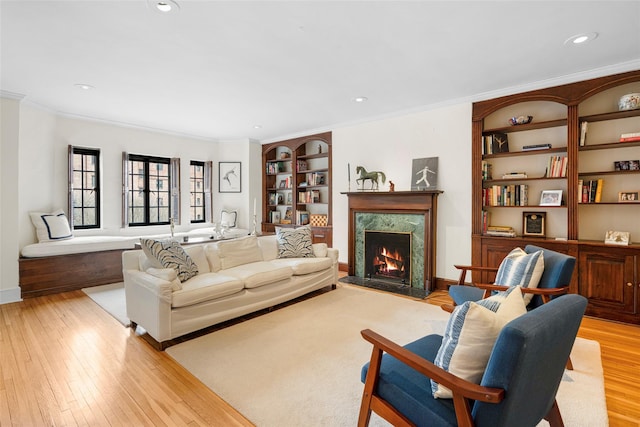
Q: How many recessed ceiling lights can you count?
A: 5